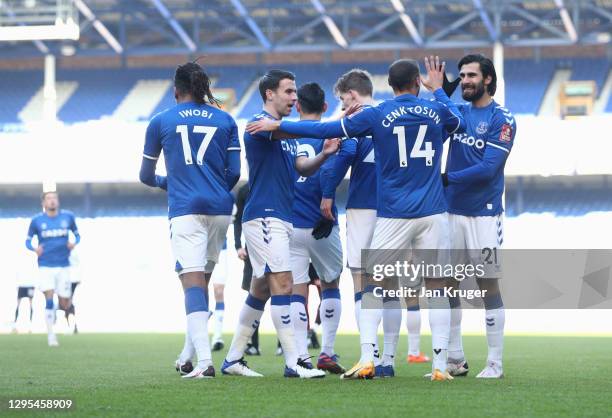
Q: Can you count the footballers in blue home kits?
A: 7